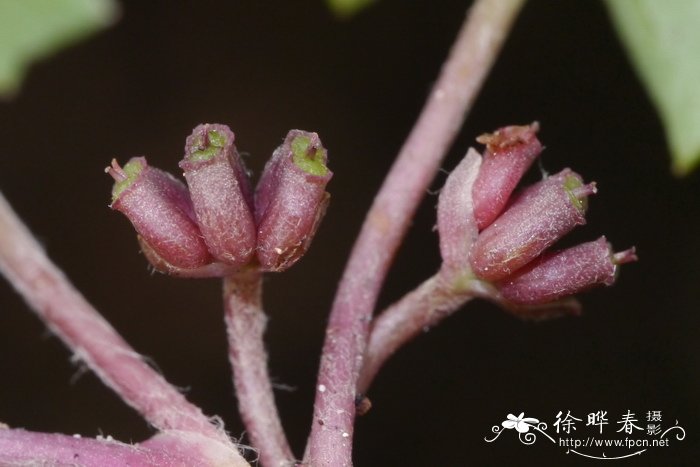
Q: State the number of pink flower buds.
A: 6